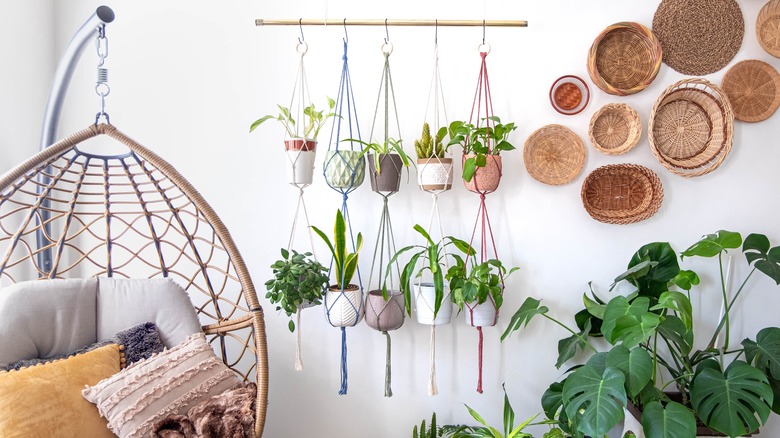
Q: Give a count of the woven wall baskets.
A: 9